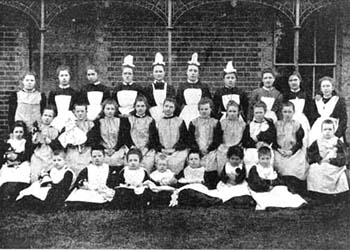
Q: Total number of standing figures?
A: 10